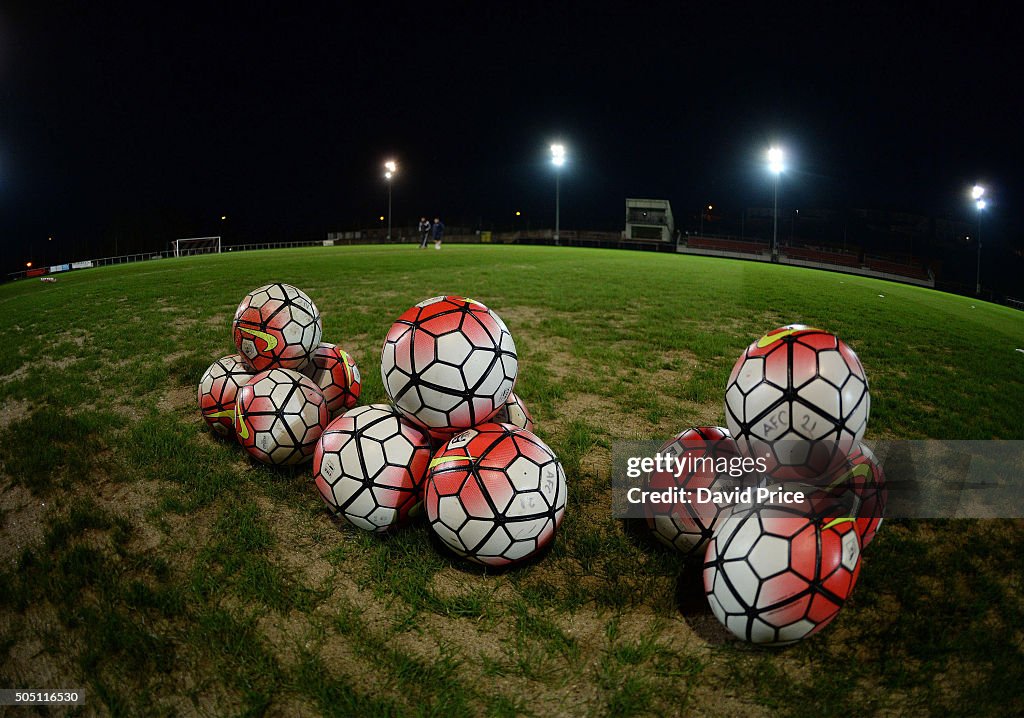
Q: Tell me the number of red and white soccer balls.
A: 12